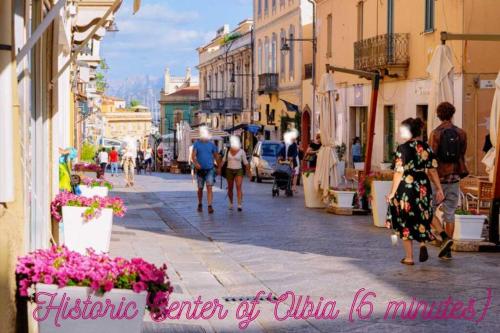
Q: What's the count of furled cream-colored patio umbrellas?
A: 3